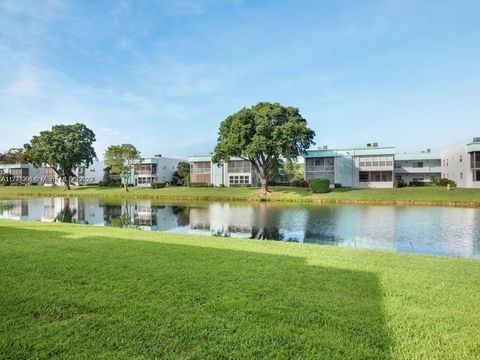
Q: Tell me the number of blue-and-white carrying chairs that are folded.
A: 0